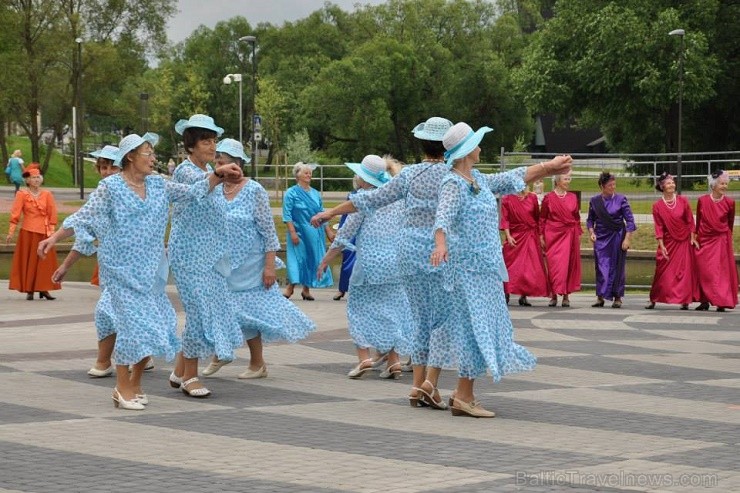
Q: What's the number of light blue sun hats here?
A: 7